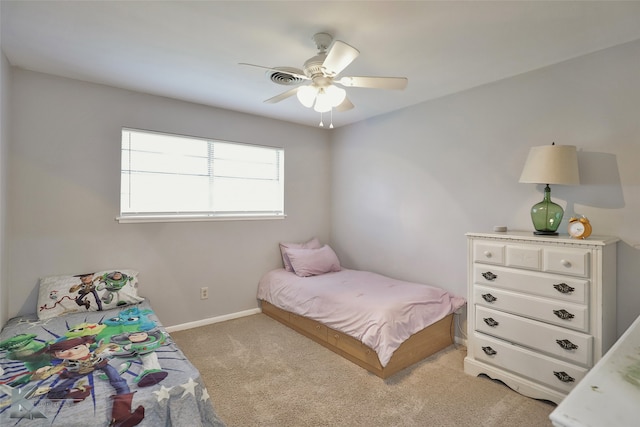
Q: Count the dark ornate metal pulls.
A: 8